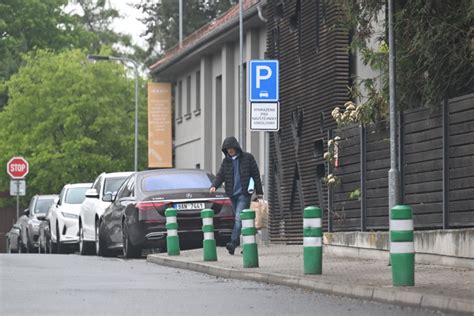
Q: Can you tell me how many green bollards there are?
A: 5